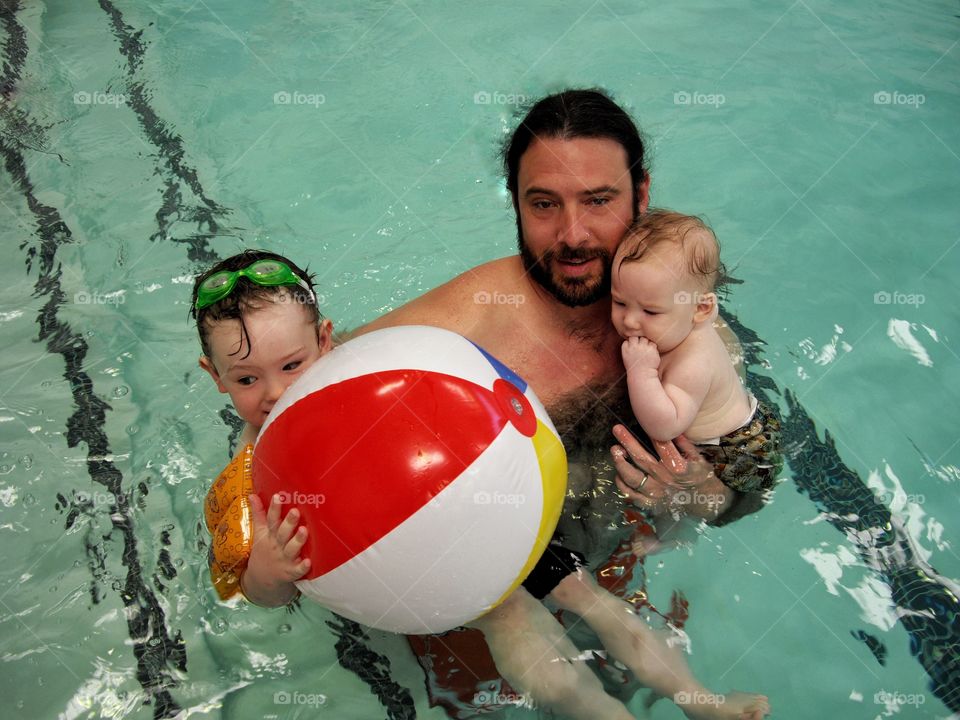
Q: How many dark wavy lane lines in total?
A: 3